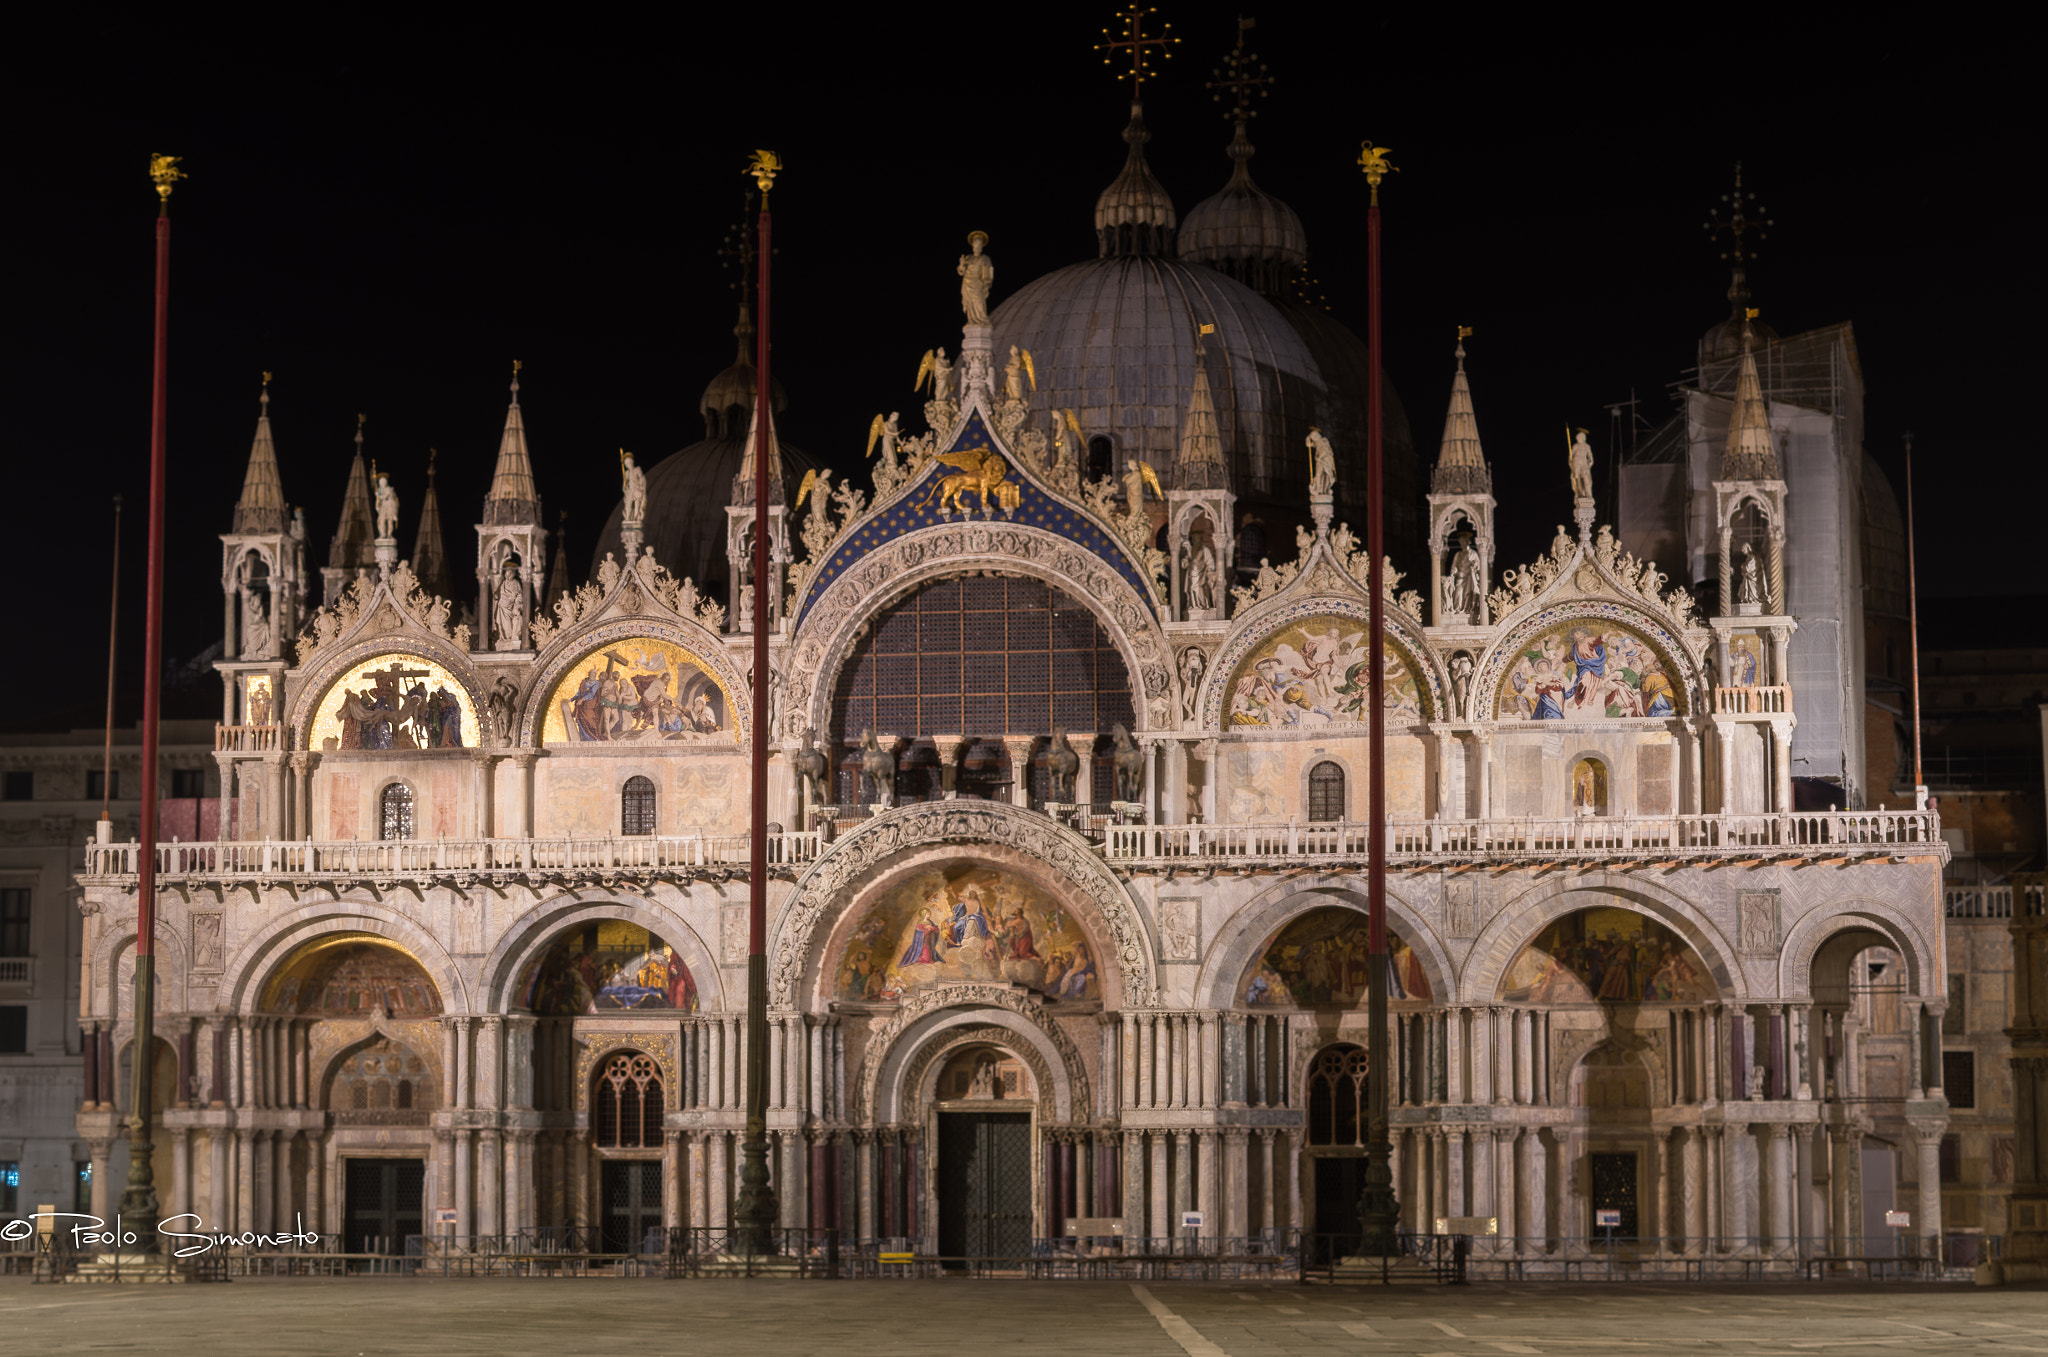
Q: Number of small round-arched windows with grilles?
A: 3